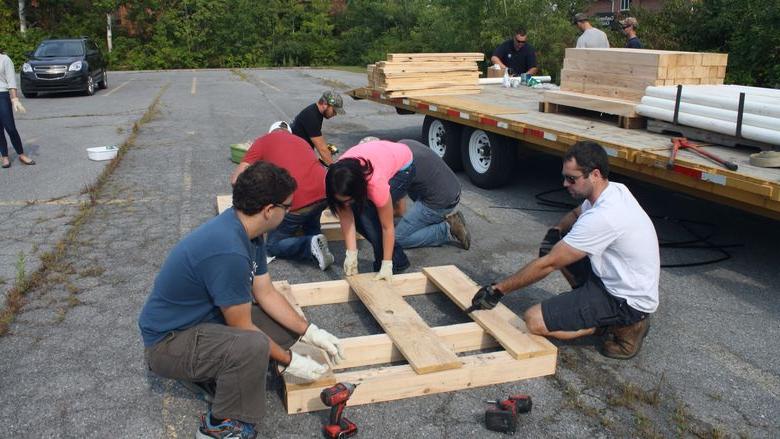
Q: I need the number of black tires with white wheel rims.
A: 2